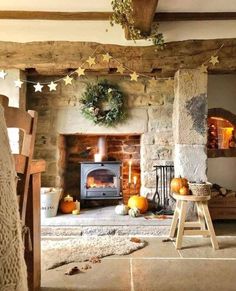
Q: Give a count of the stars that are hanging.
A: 15